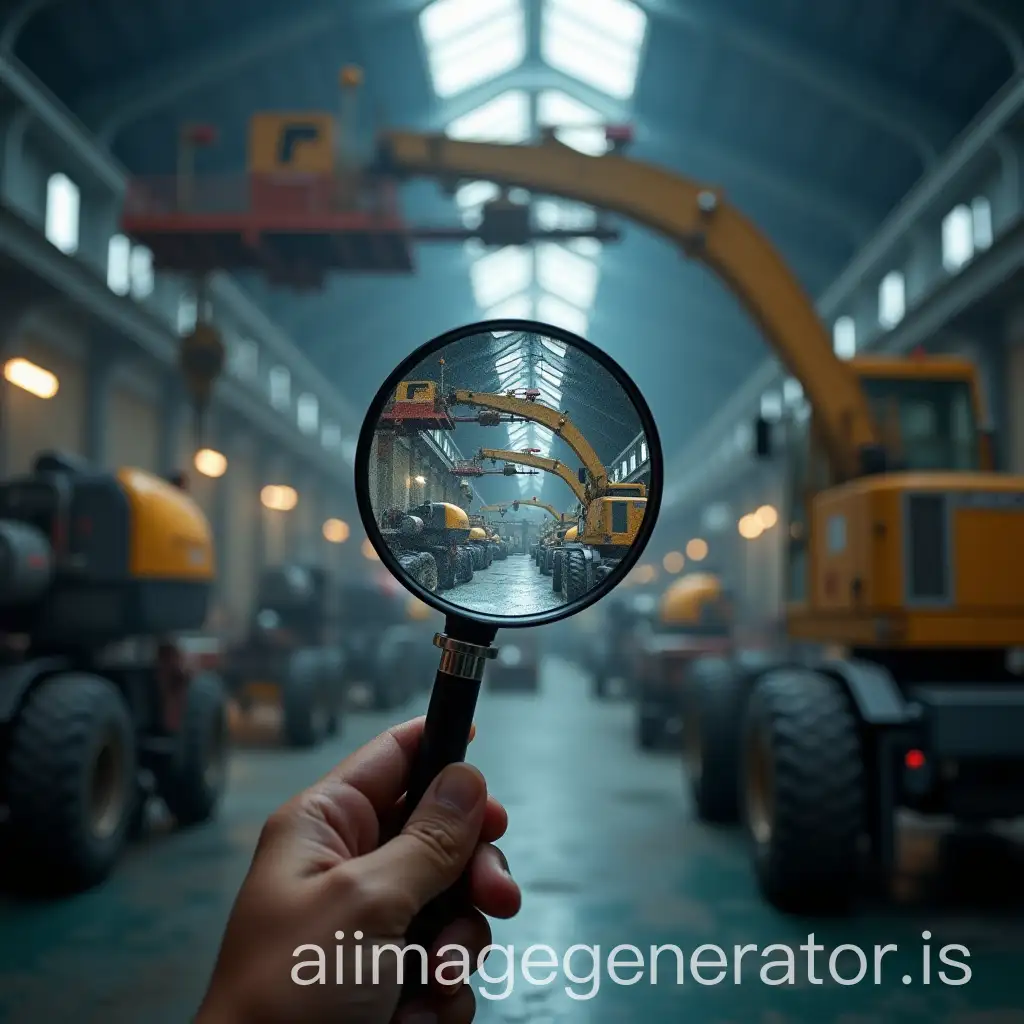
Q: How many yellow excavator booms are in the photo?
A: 4